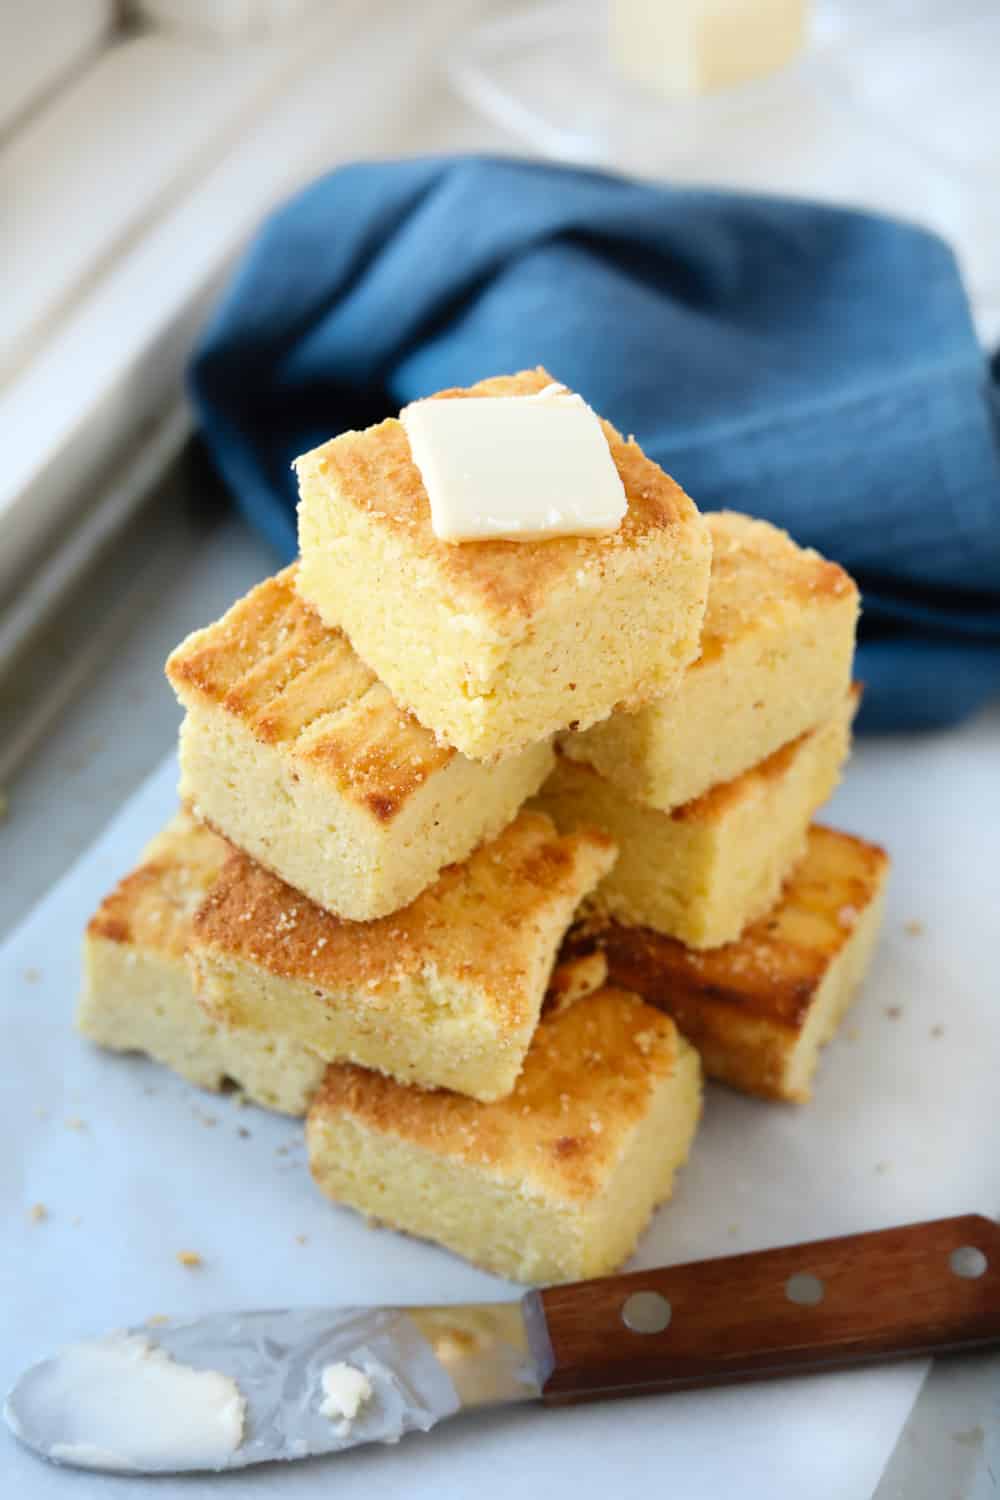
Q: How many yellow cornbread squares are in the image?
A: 8